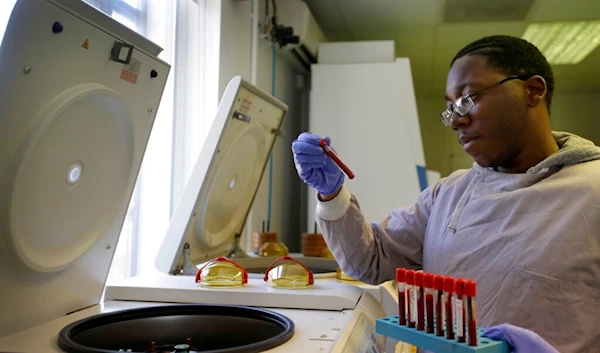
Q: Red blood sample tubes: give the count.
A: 9